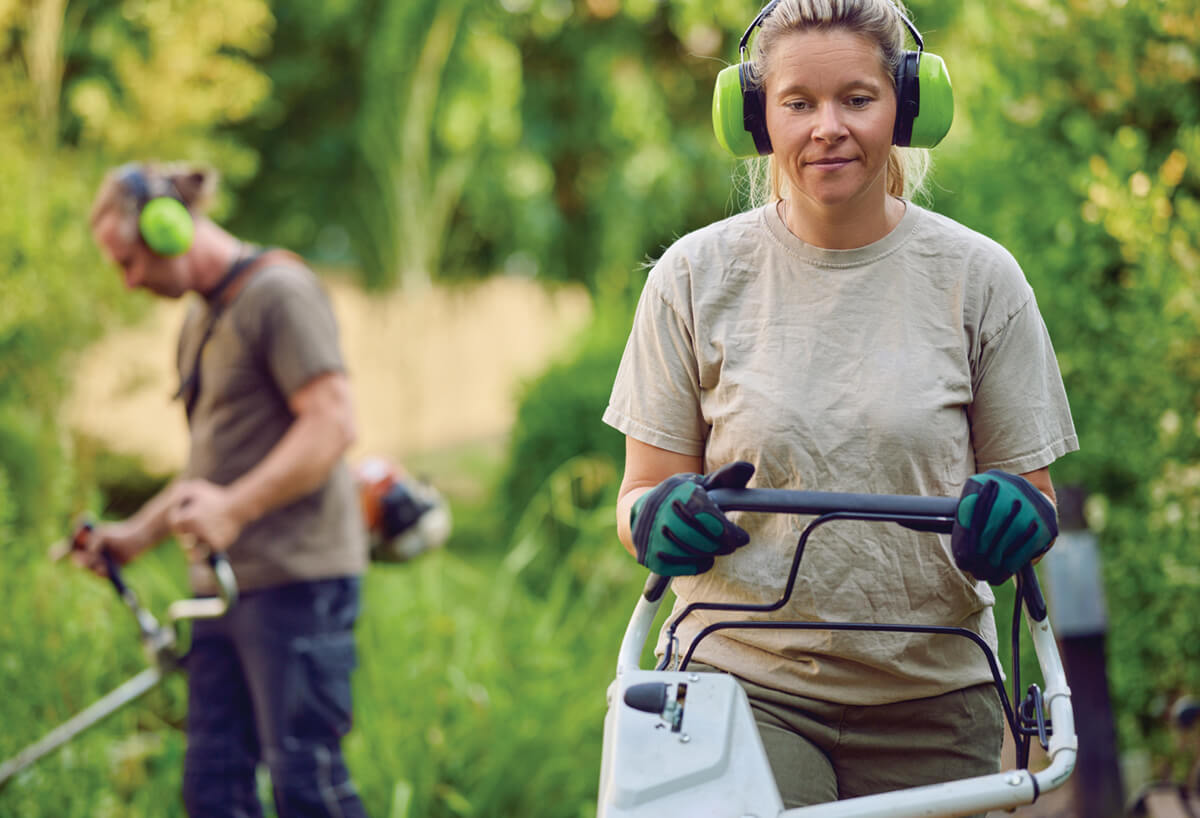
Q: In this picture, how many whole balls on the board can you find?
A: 0